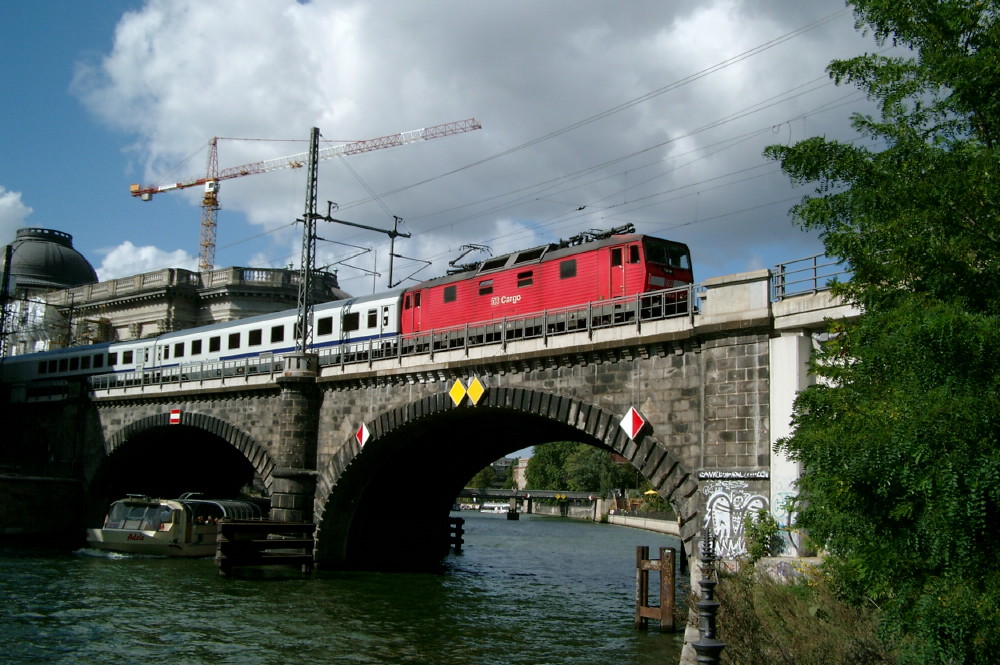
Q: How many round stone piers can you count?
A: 1